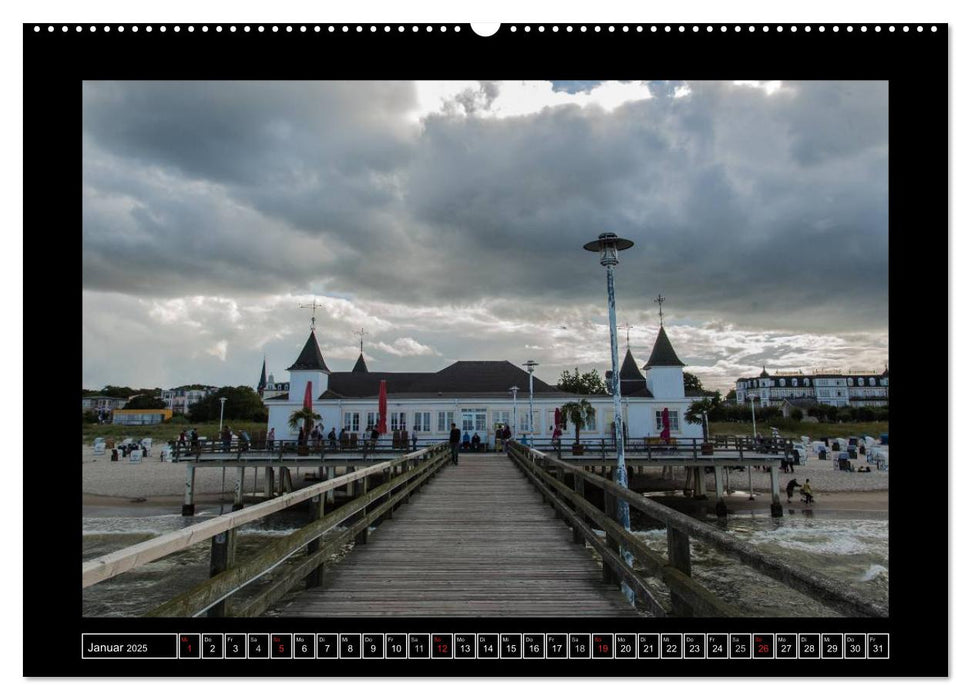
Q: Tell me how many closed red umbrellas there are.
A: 4